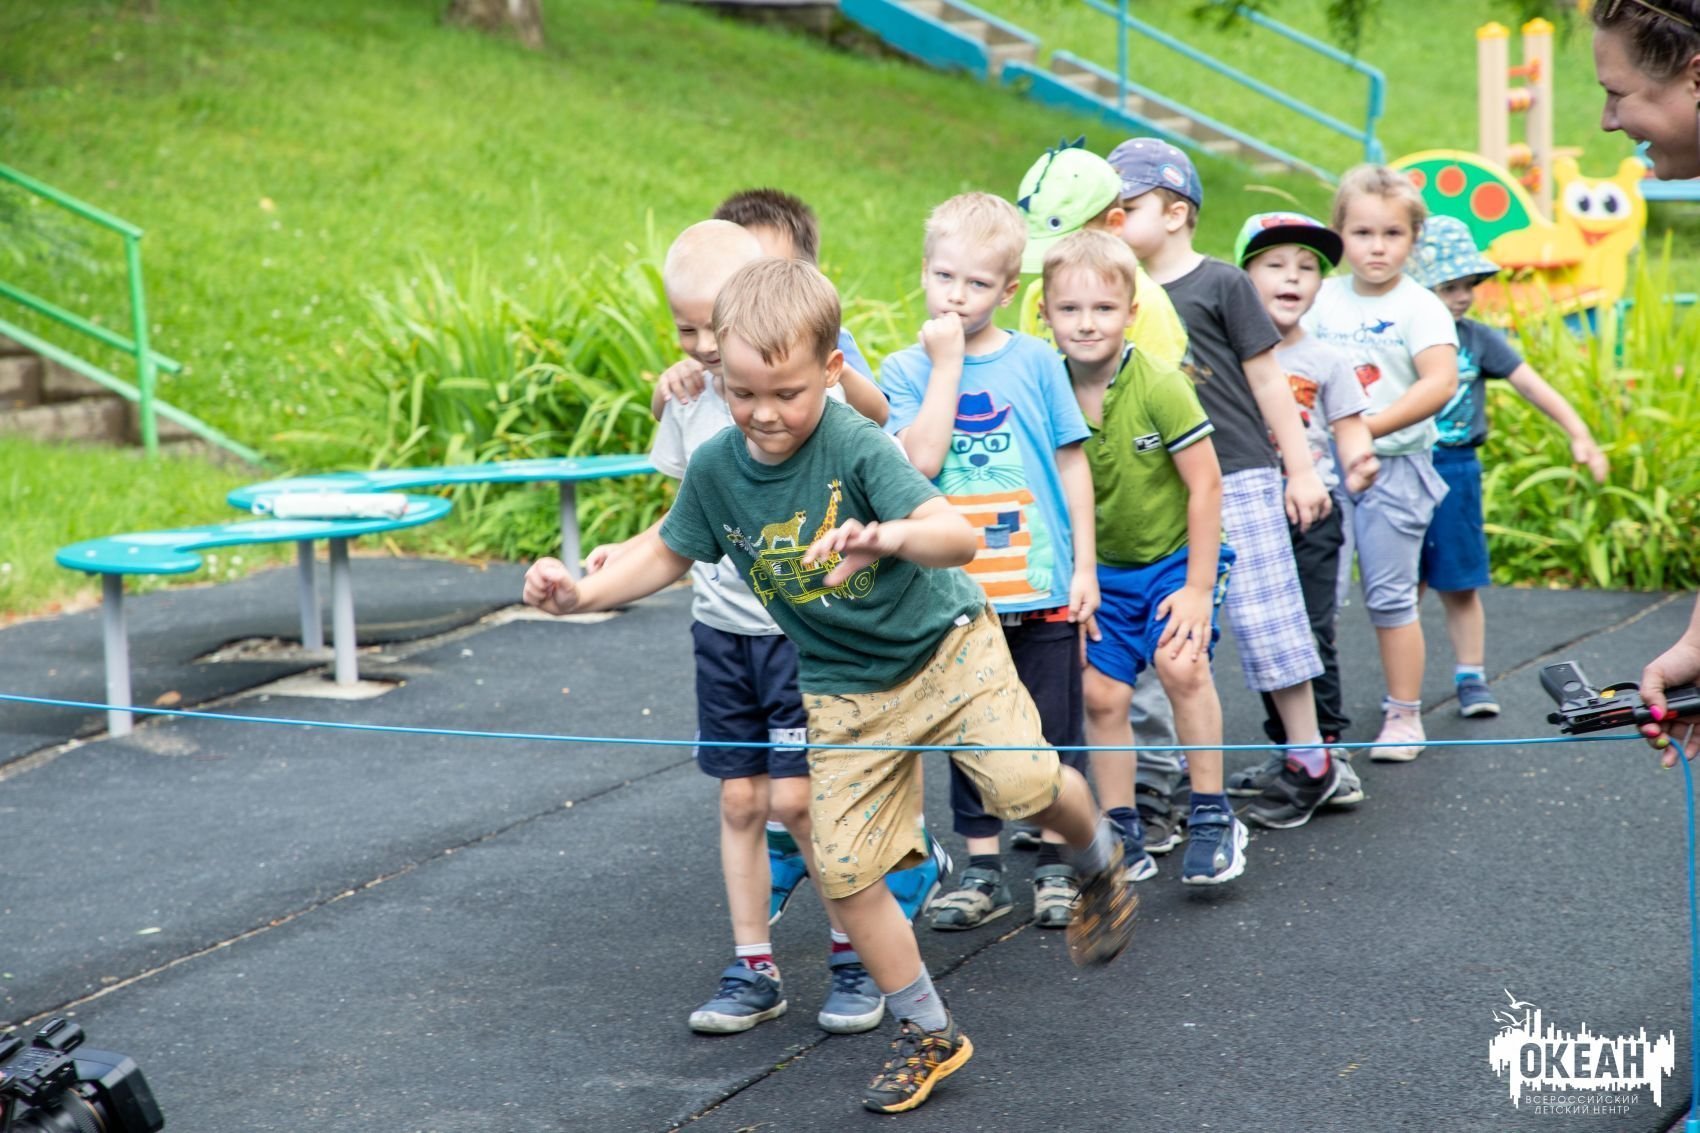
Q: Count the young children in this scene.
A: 10